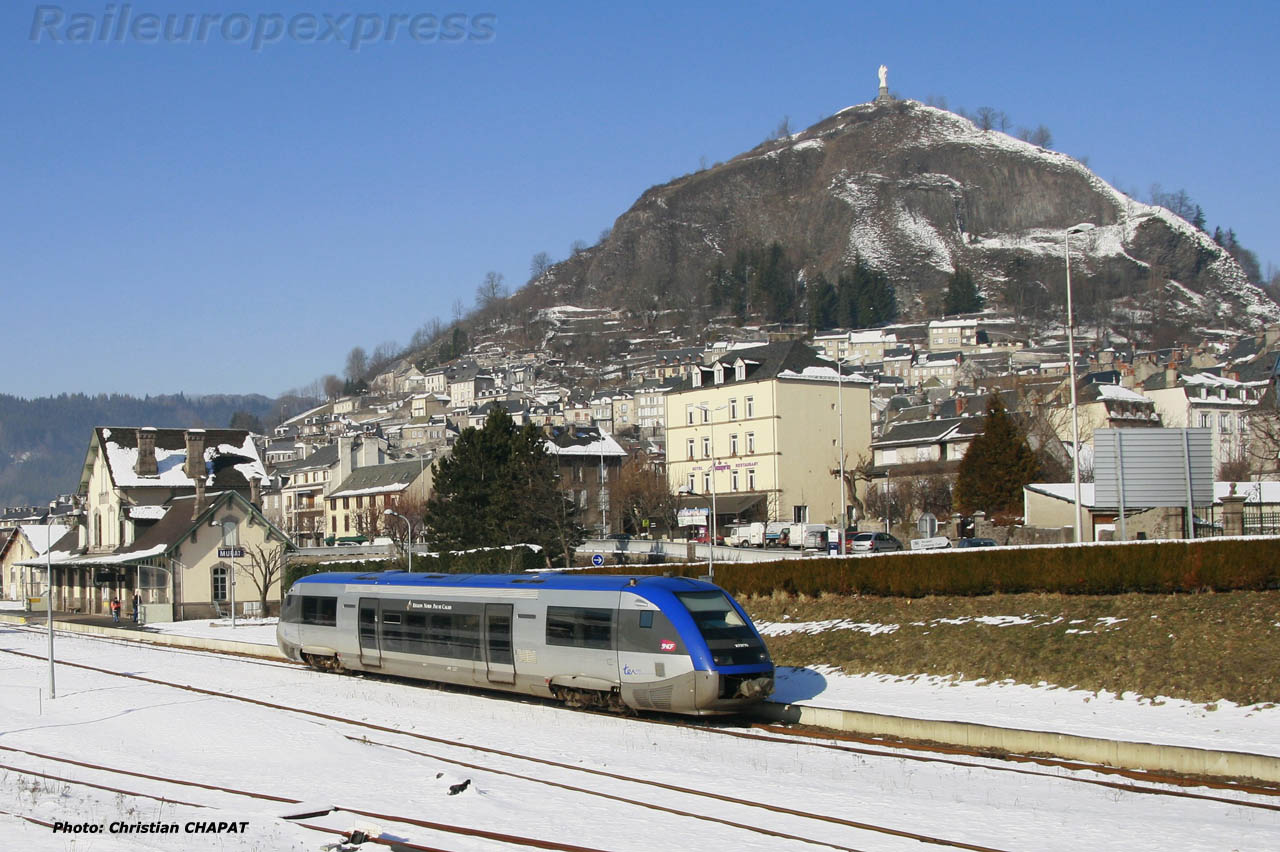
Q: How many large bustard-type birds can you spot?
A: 0